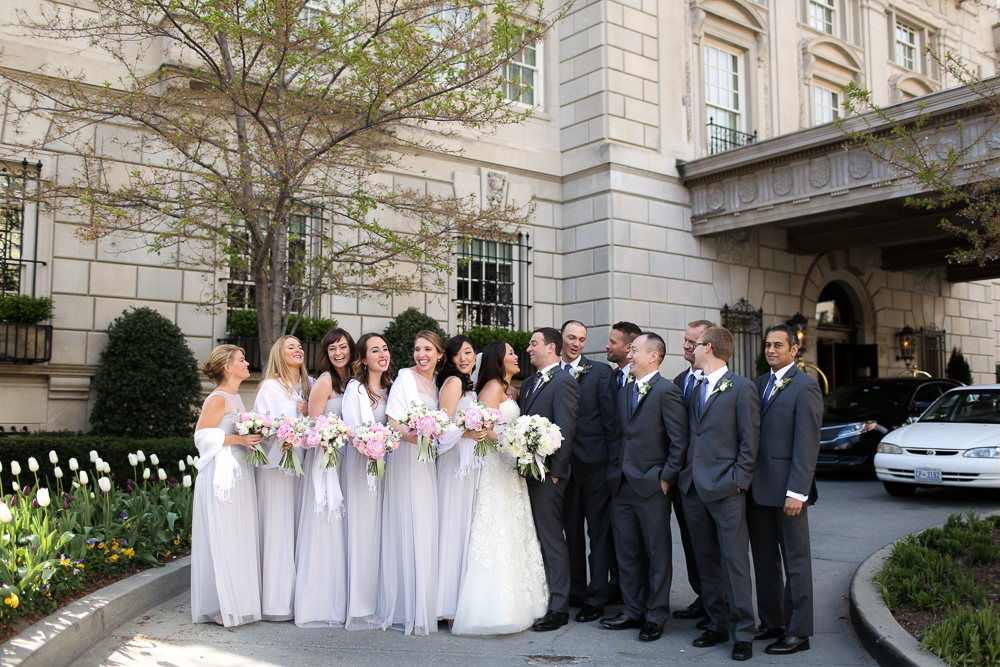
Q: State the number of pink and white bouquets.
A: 6